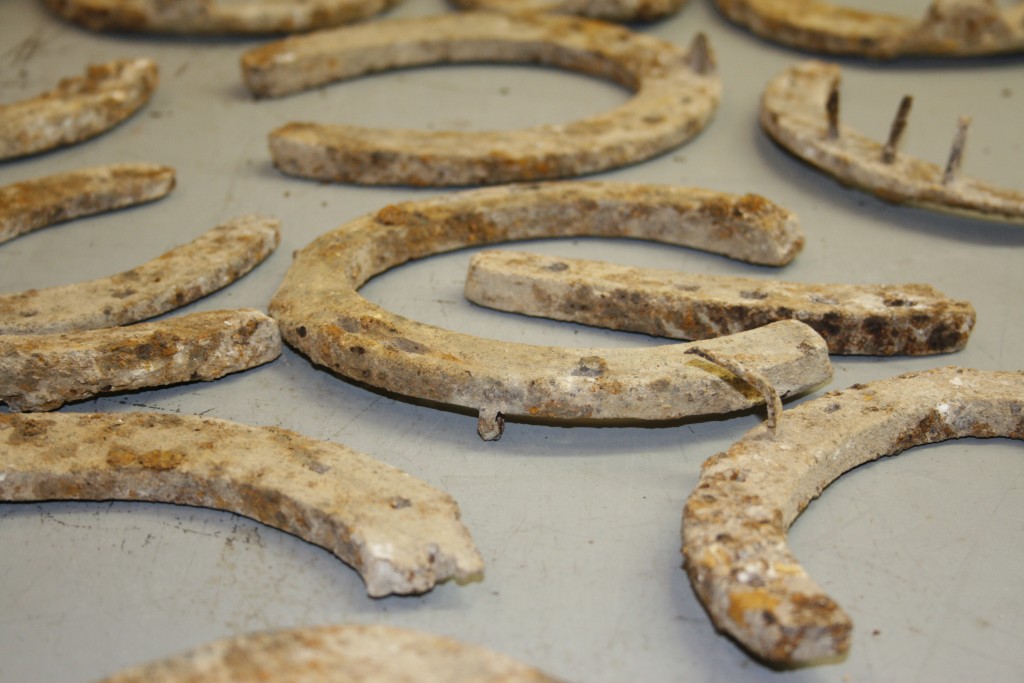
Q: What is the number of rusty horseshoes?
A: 14